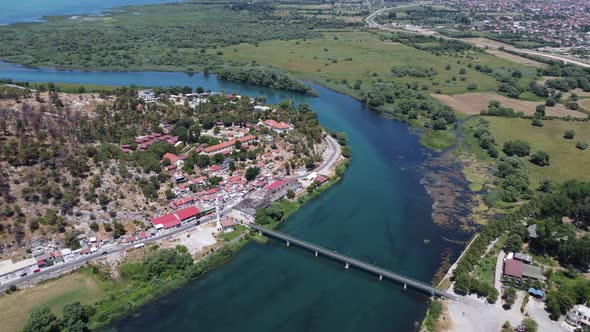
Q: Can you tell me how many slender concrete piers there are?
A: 6